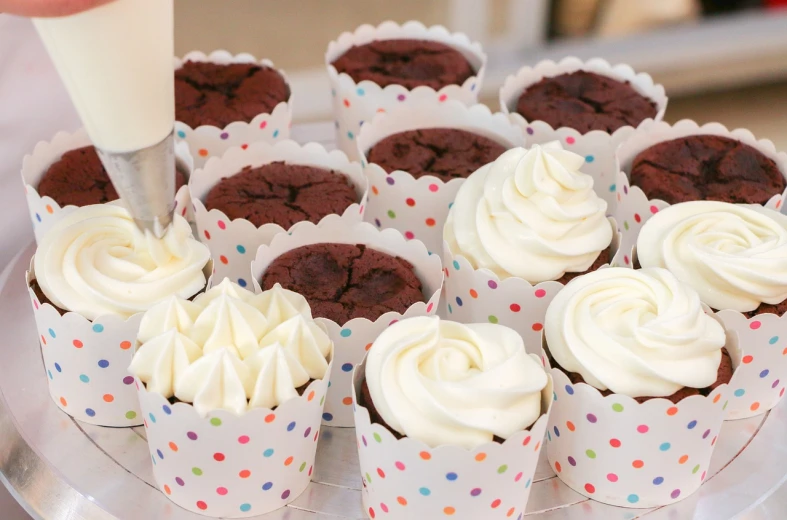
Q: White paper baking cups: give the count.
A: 14